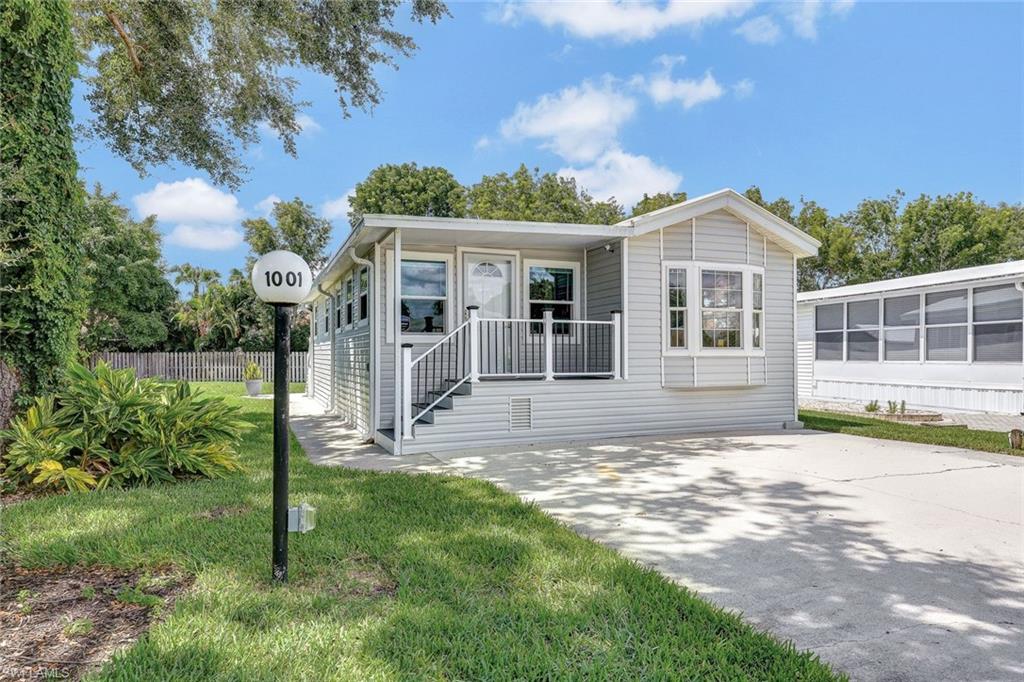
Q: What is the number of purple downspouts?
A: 0